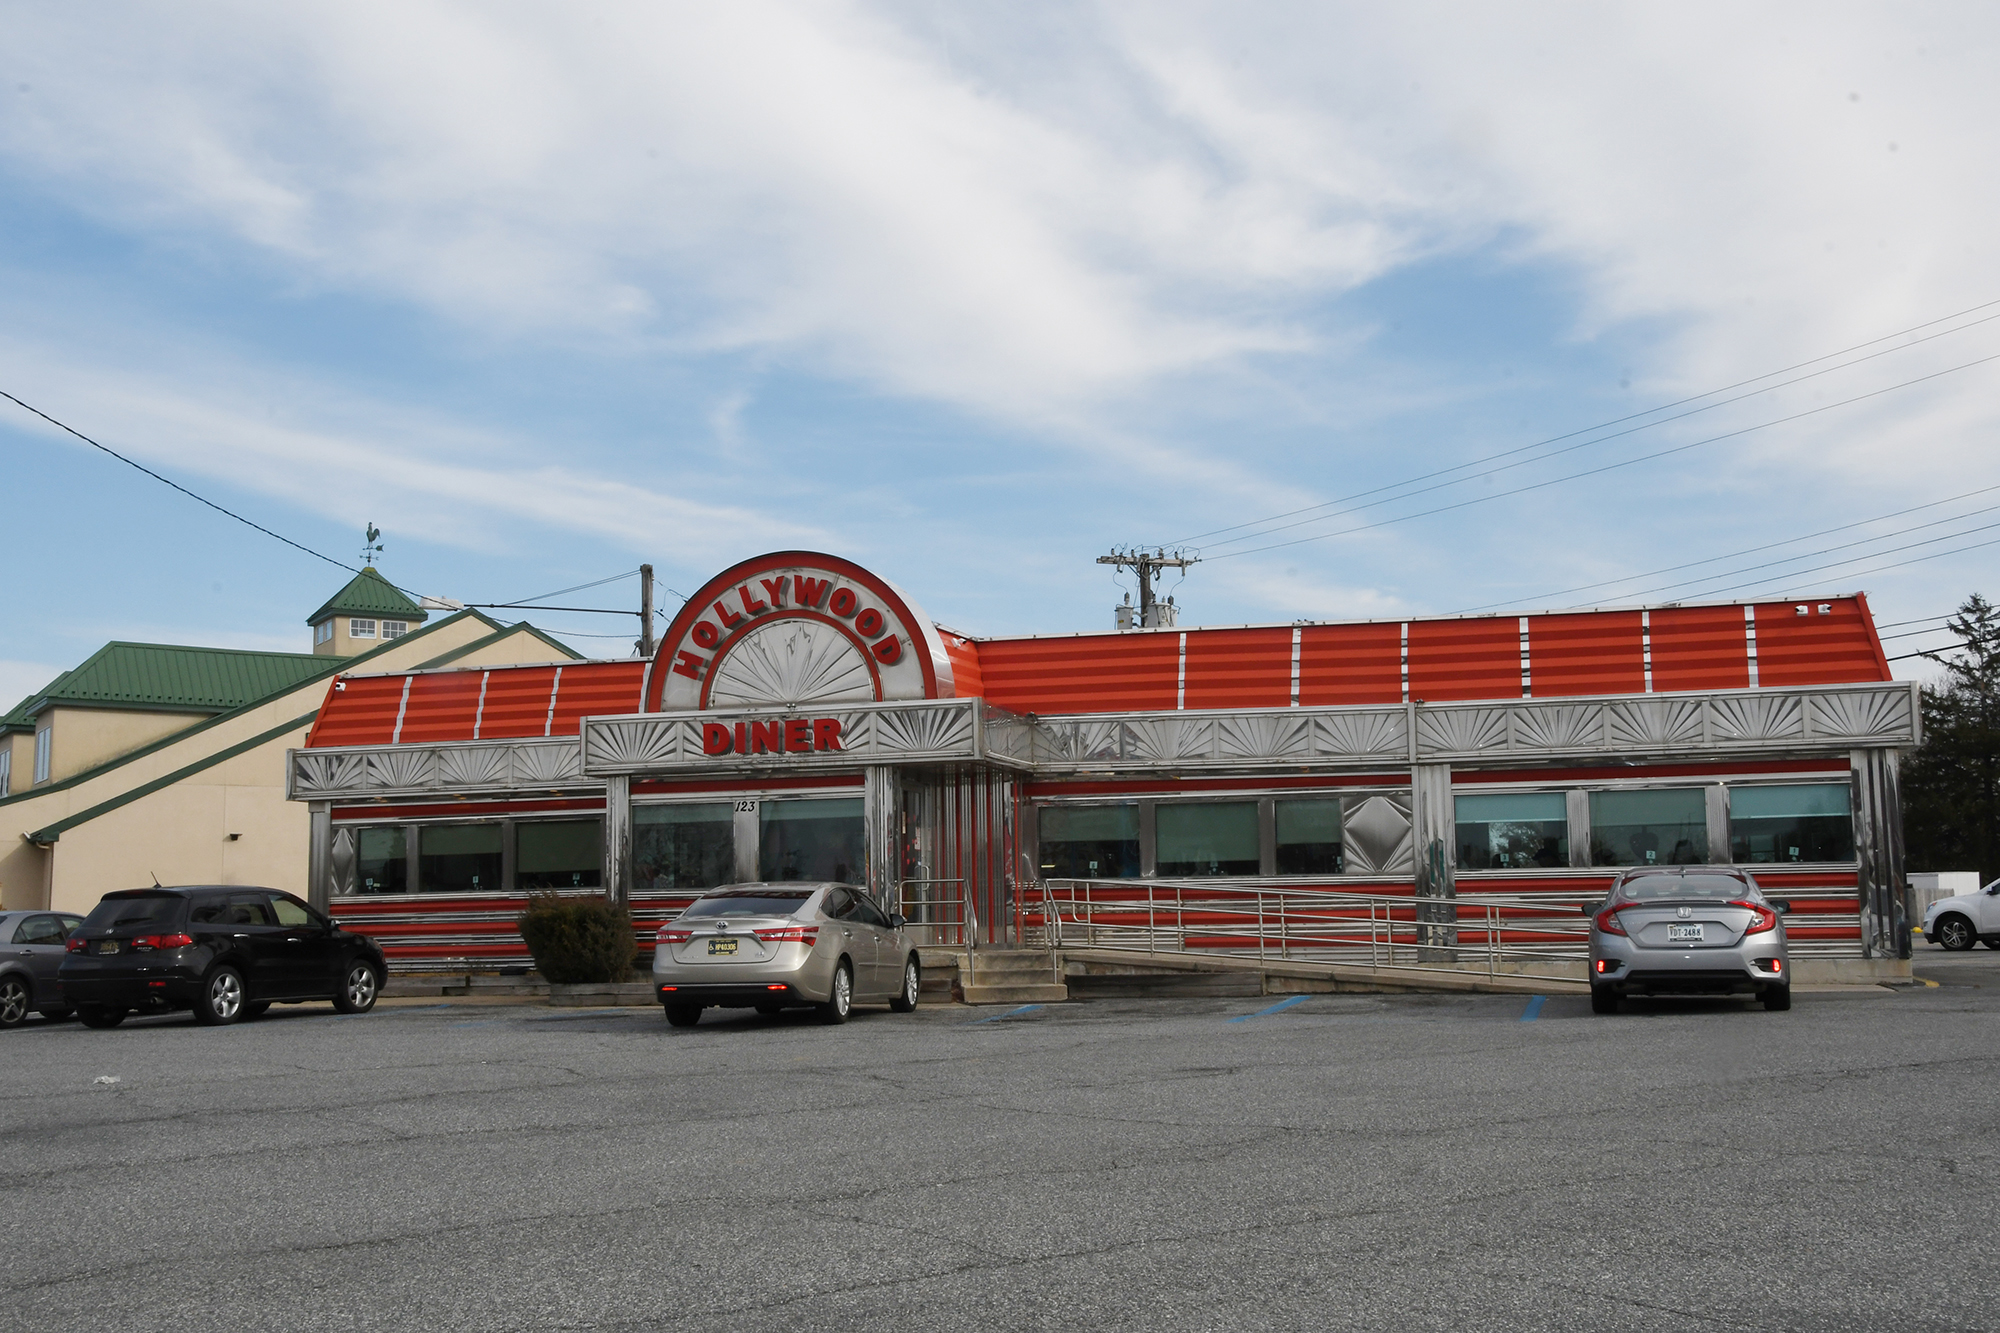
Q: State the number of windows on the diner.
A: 11